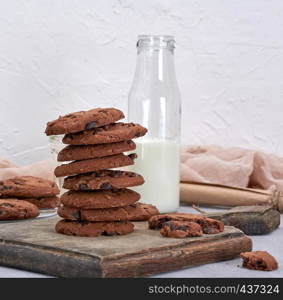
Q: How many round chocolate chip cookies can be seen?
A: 12